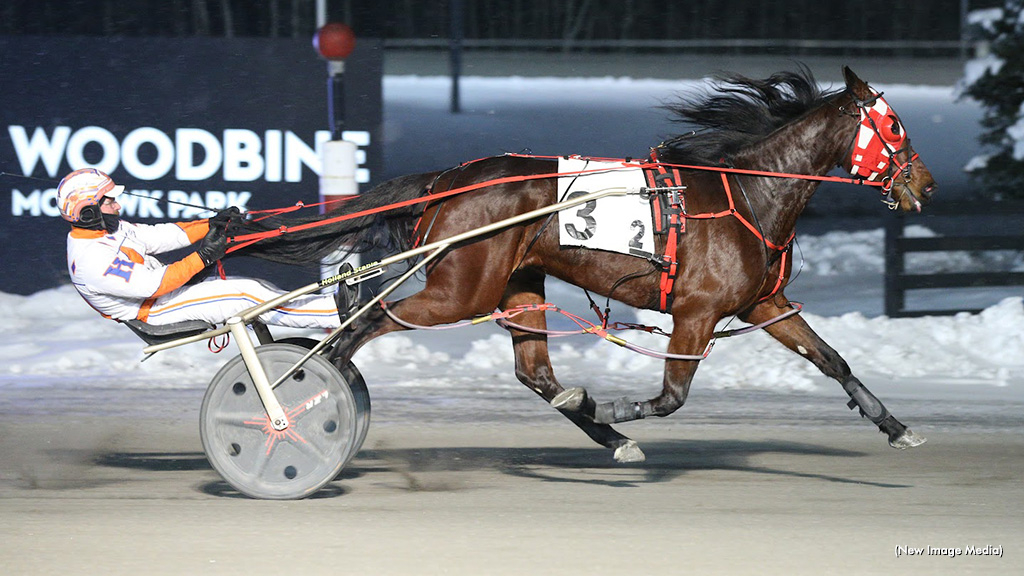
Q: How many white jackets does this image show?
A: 1